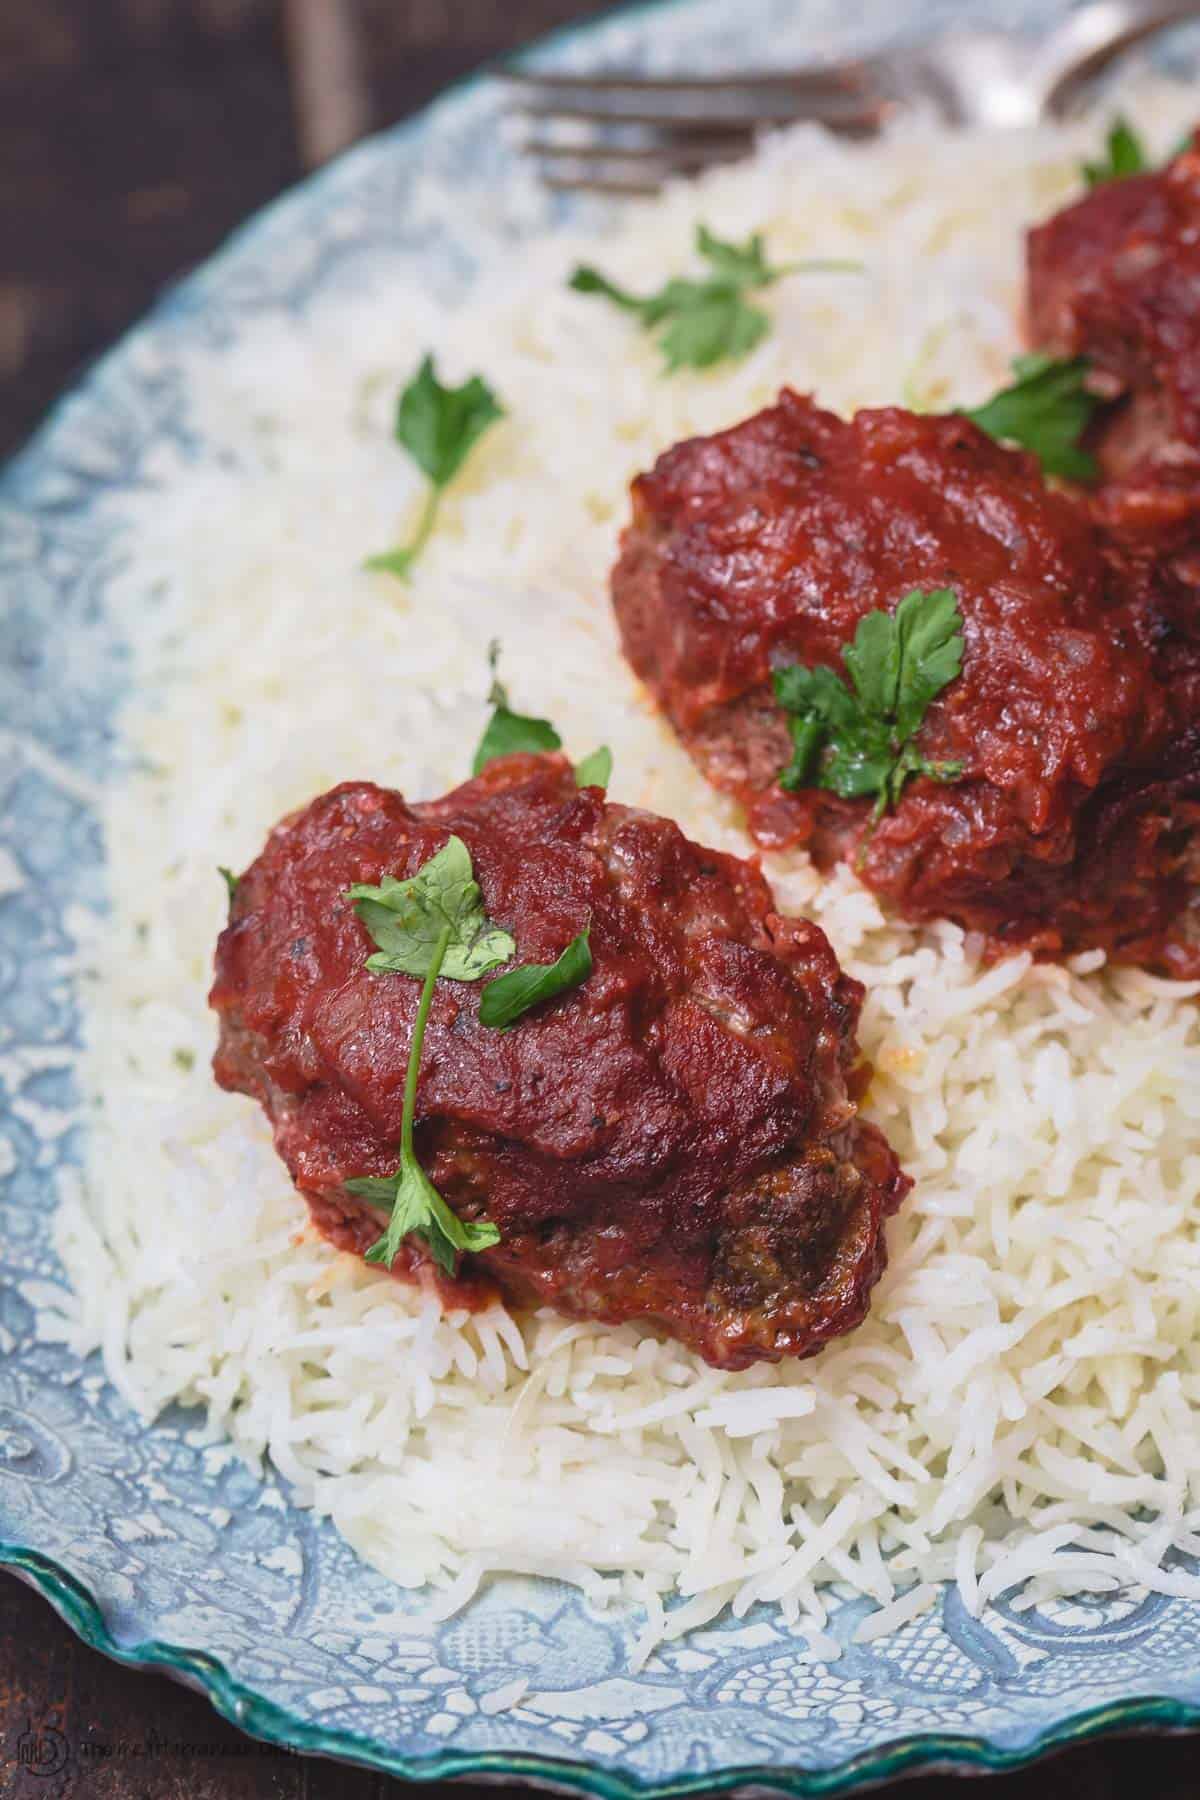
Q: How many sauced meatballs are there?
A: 3